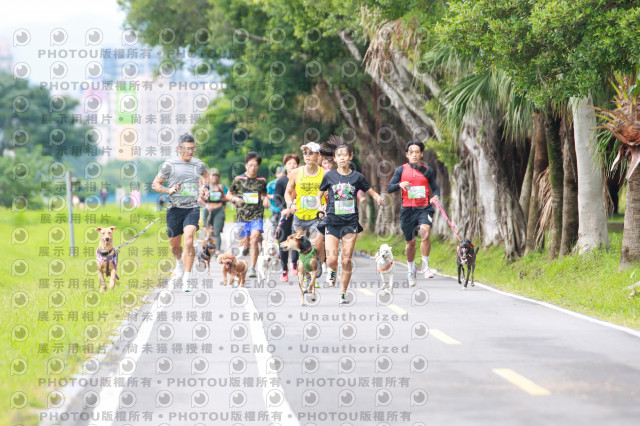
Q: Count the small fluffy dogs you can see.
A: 1